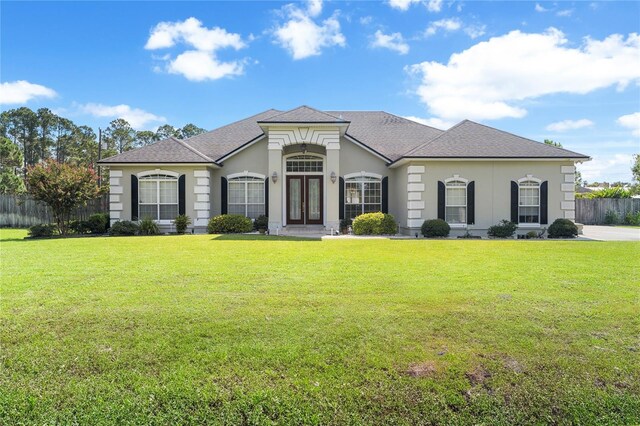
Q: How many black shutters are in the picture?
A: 10